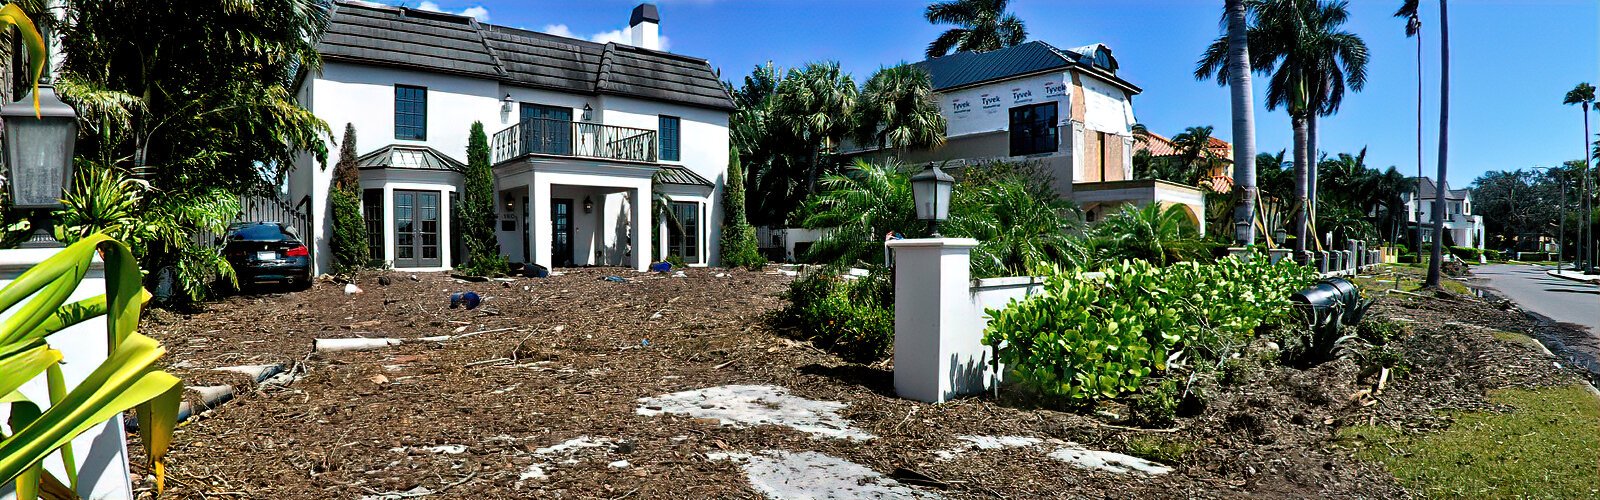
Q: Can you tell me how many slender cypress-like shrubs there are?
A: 3